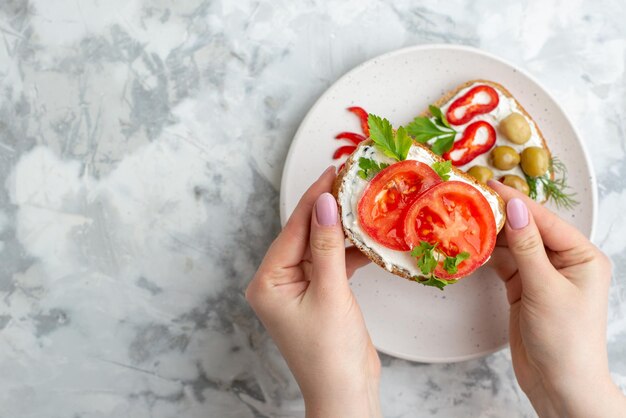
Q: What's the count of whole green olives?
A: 5